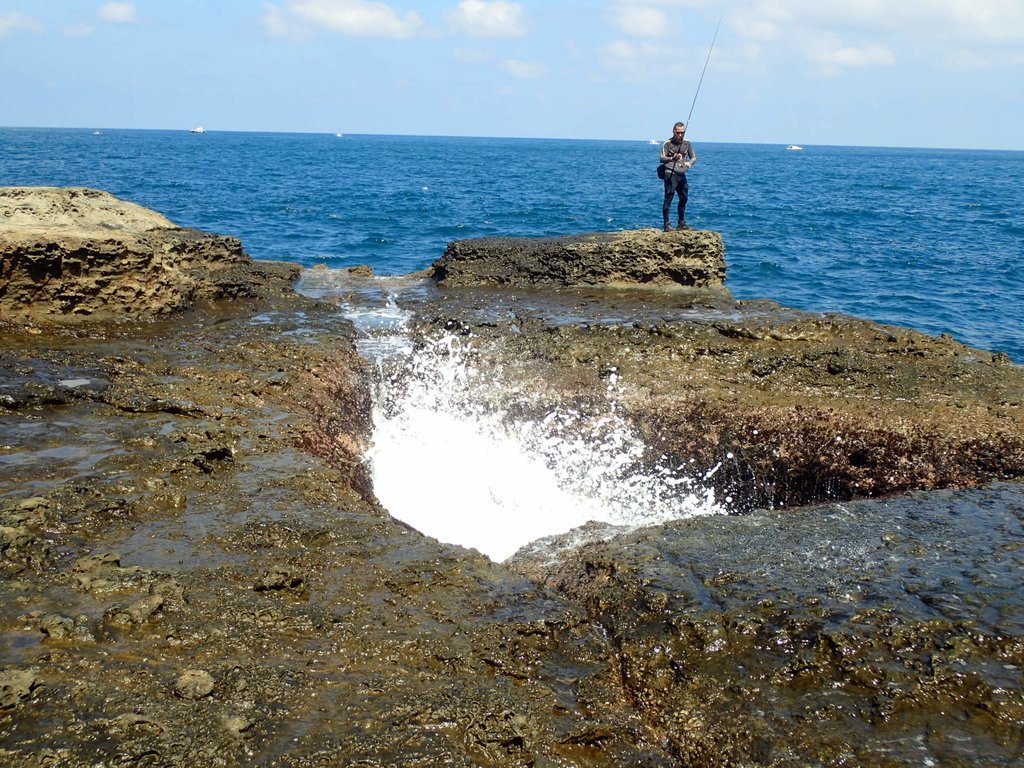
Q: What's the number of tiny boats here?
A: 5